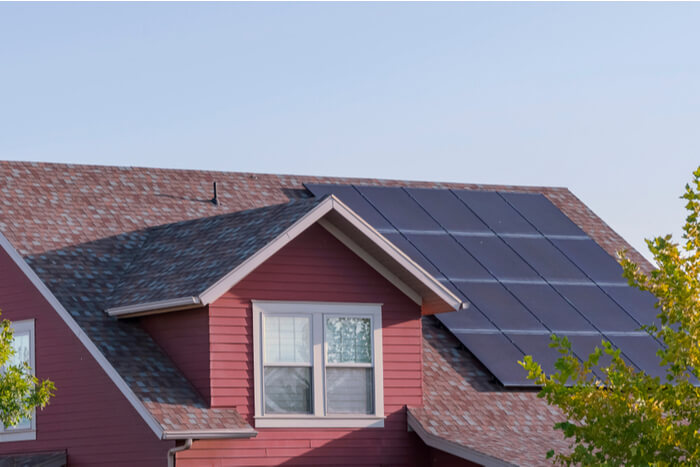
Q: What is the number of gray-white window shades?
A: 2